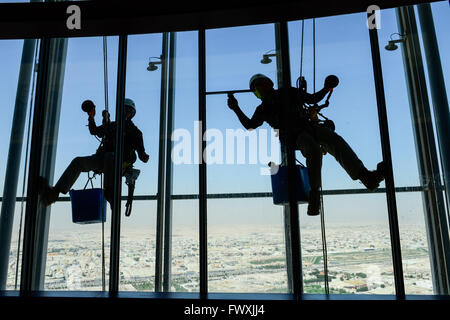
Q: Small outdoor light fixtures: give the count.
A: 3